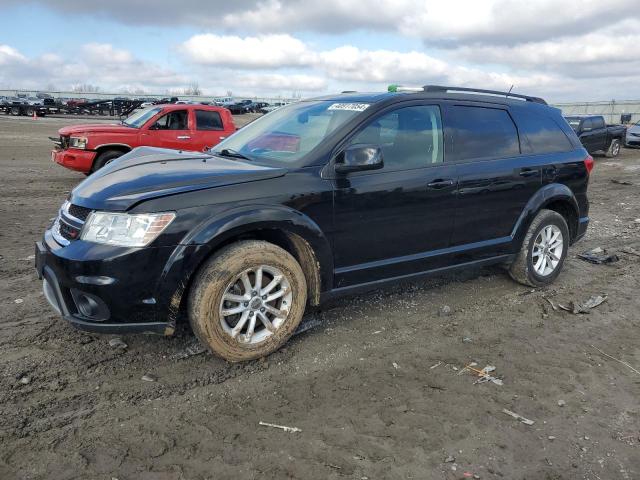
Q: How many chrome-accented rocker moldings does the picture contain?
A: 0